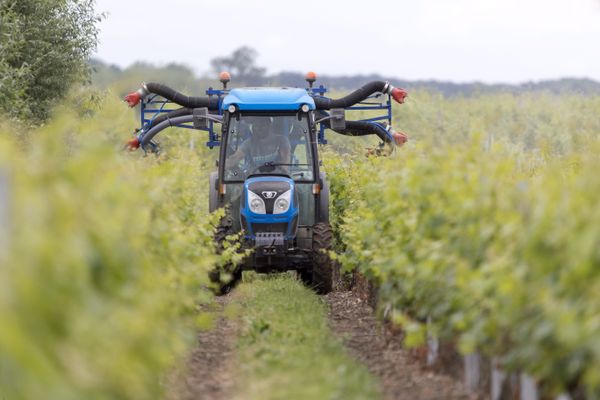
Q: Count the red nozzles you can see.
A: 4